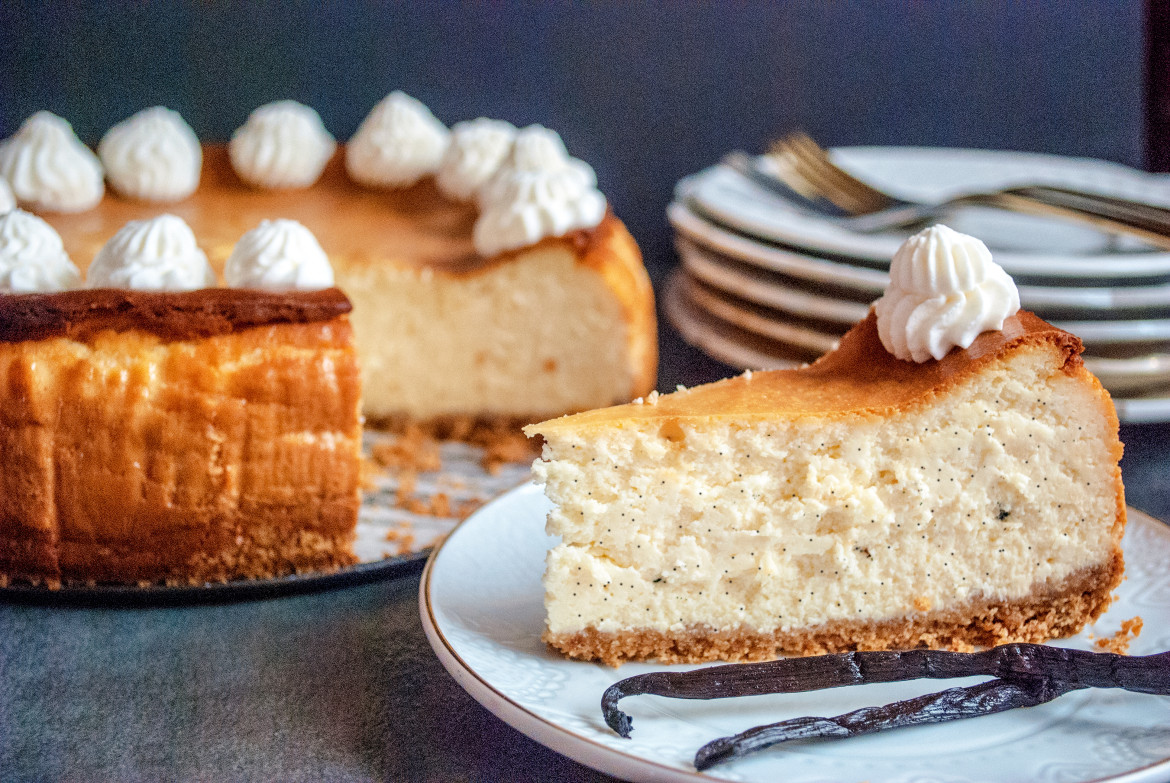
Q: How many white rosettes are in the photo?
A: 12